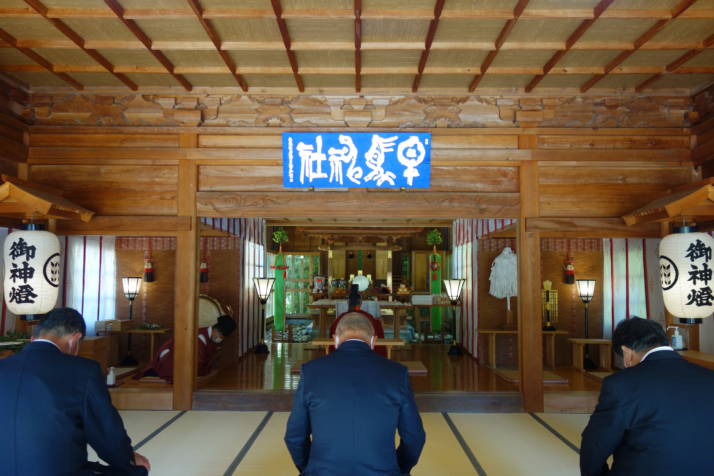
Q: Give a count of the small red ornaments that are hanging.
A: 3